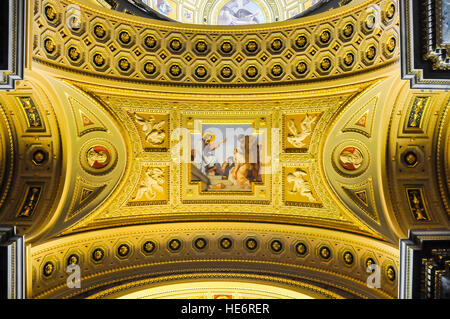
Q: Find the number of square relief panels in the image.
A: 4